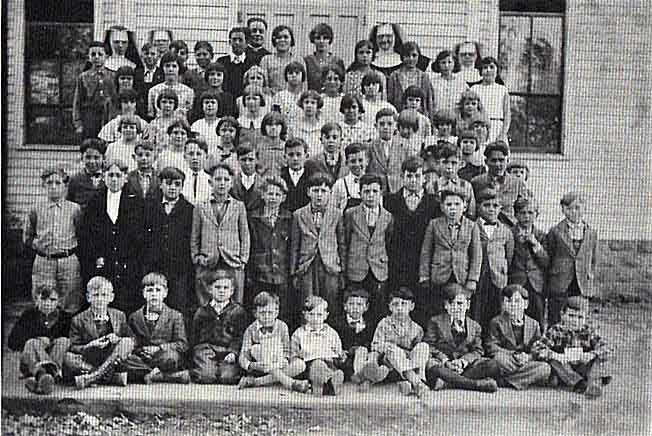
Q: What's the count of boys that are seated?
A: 11